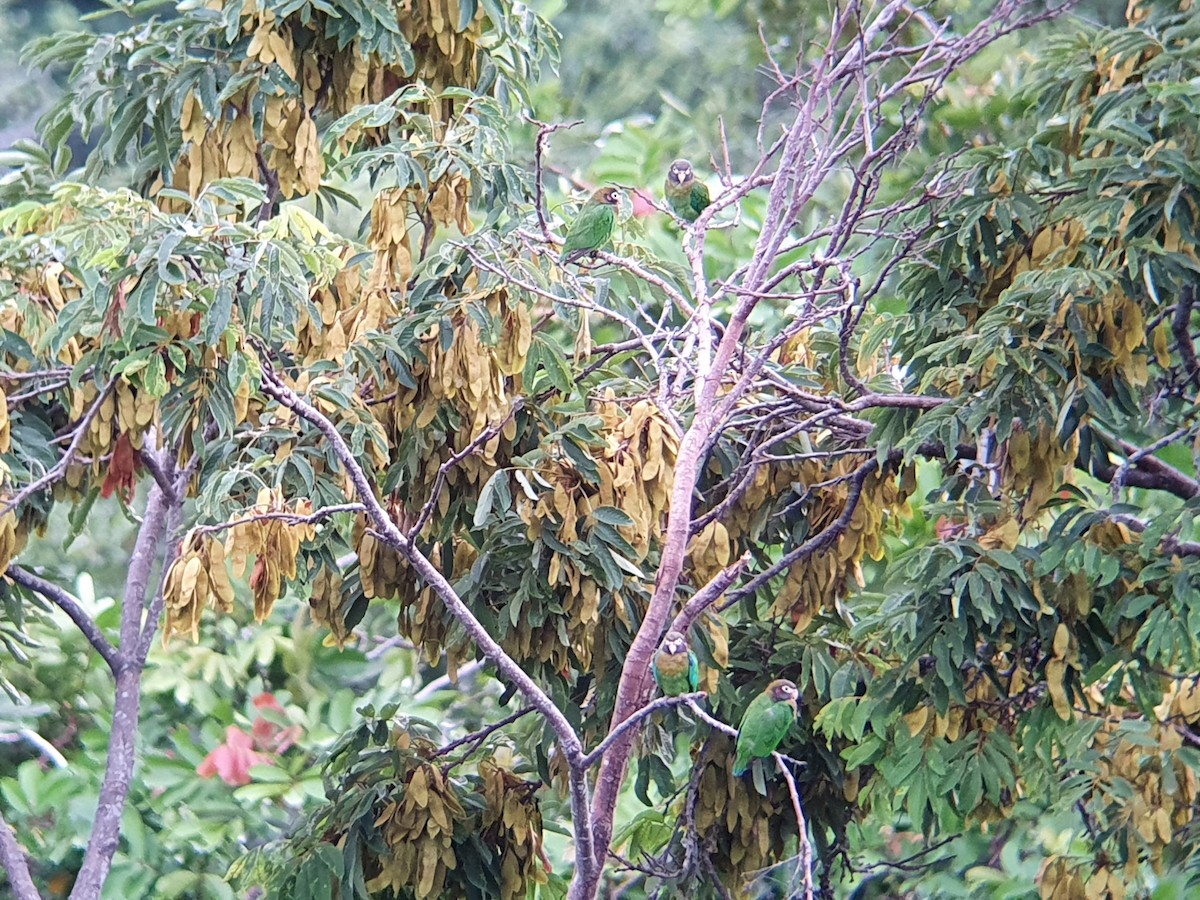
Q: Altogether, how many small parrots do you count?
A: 4